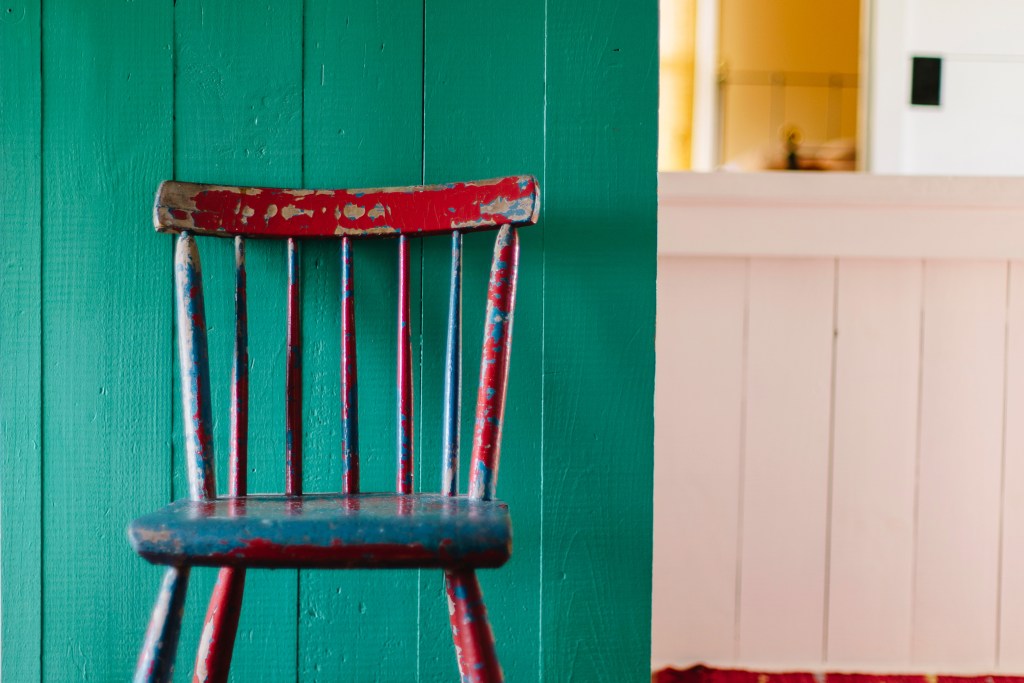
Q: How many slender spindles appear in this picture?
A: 5